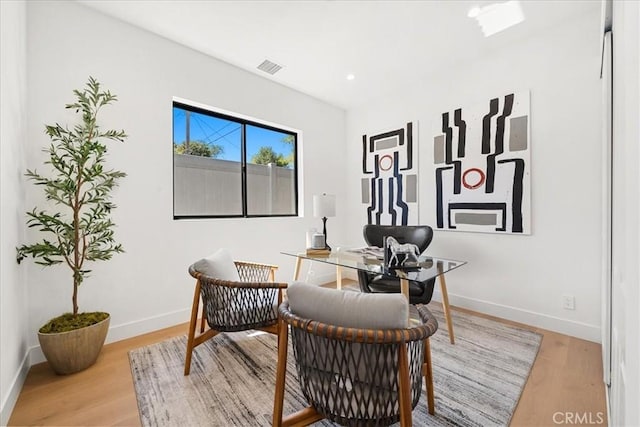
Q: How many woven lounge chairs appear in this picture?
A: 2